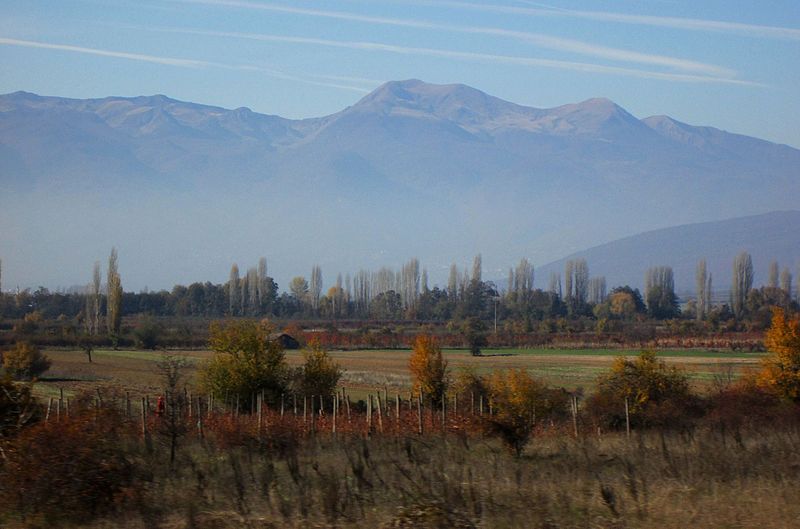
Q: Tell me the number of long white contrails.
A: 4